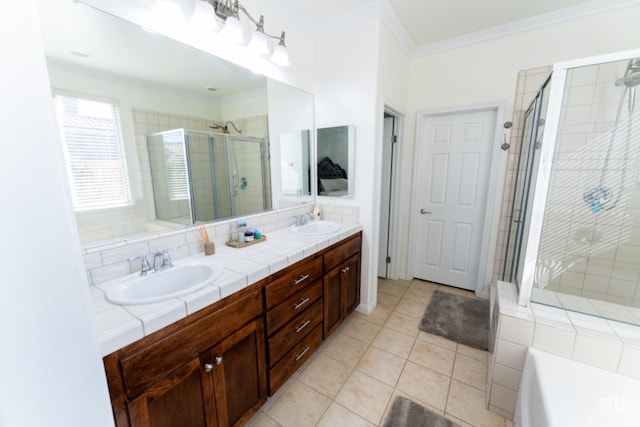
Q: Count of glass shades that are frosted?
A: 5